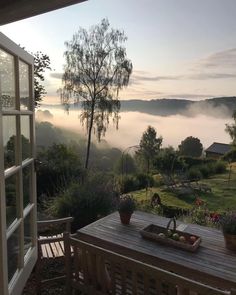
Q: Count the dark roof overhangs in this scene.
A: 1